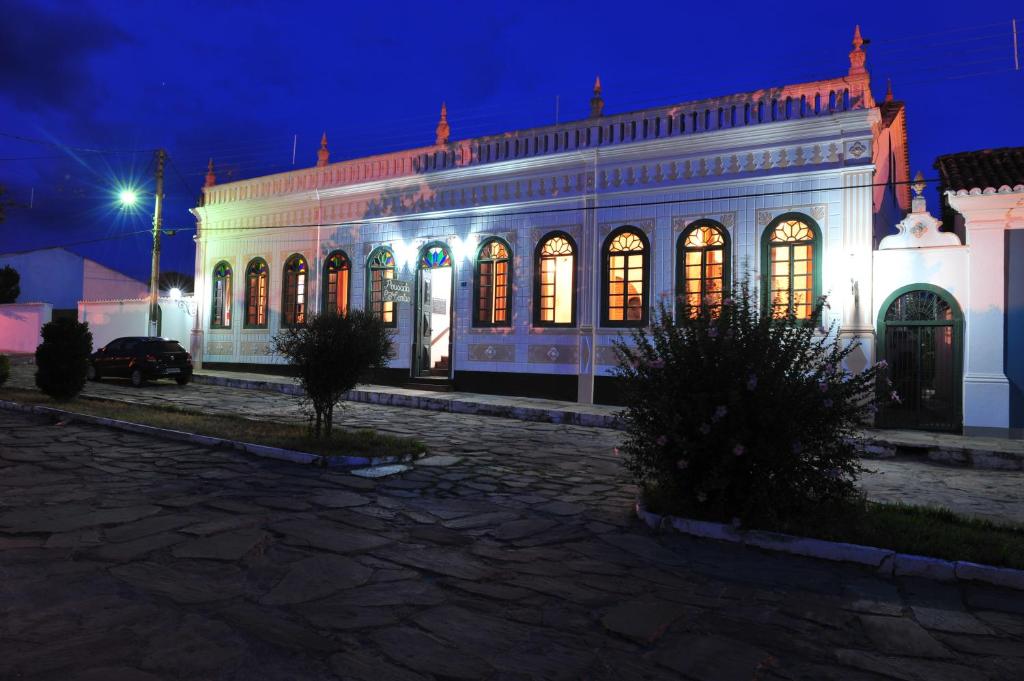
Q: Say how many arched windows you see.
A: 10